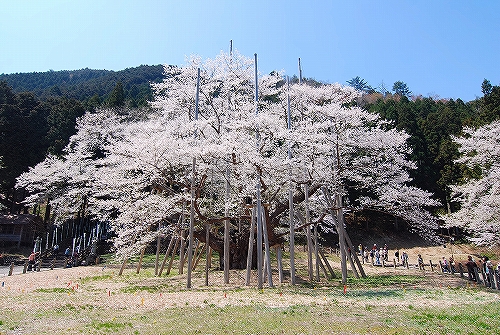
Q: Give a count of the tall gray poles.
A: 5